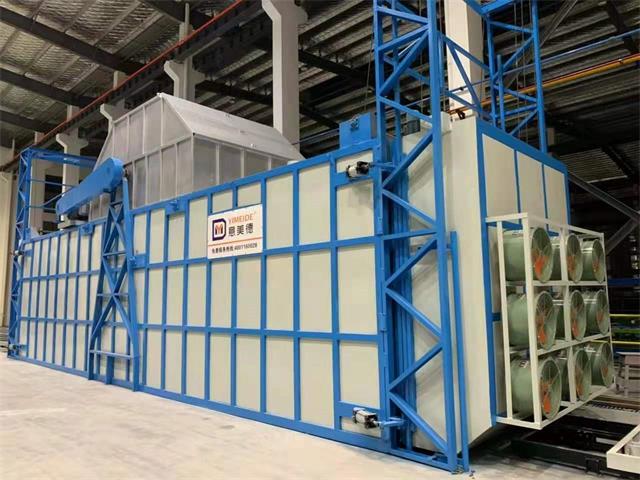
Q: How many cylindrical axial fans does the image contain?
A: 9